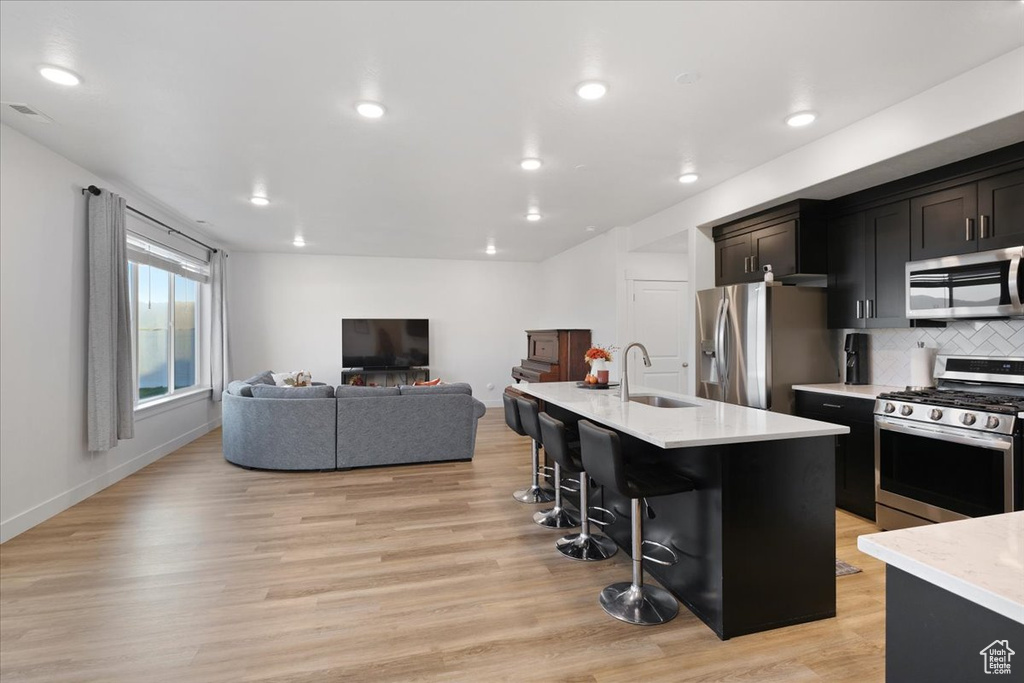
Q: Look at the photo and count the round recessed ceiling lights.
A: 10